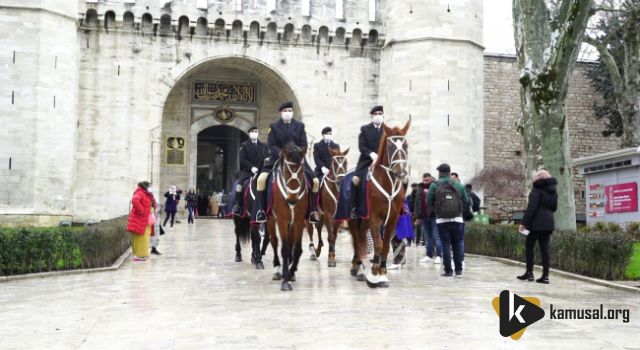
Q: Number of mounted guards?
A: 4